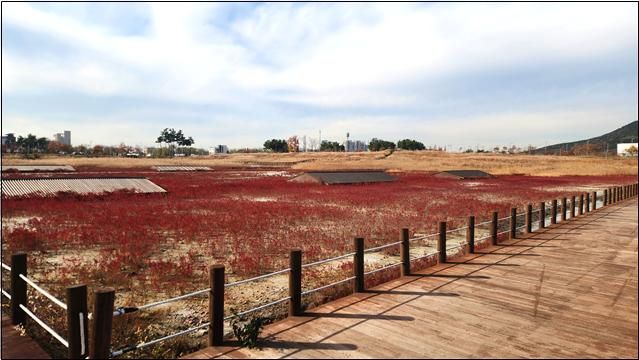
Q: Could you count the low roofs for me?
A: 5